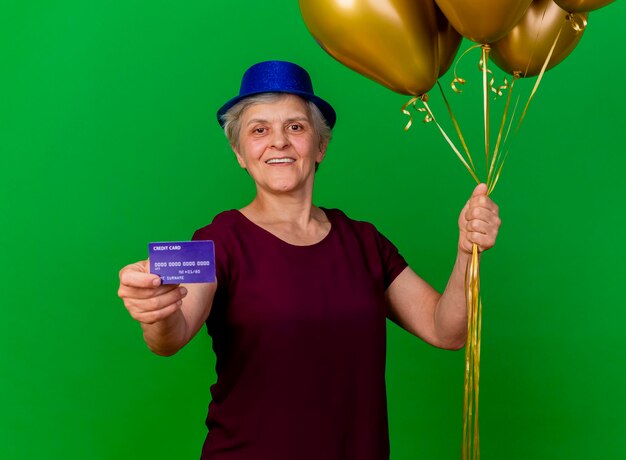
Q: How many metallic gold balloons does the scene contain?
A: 5